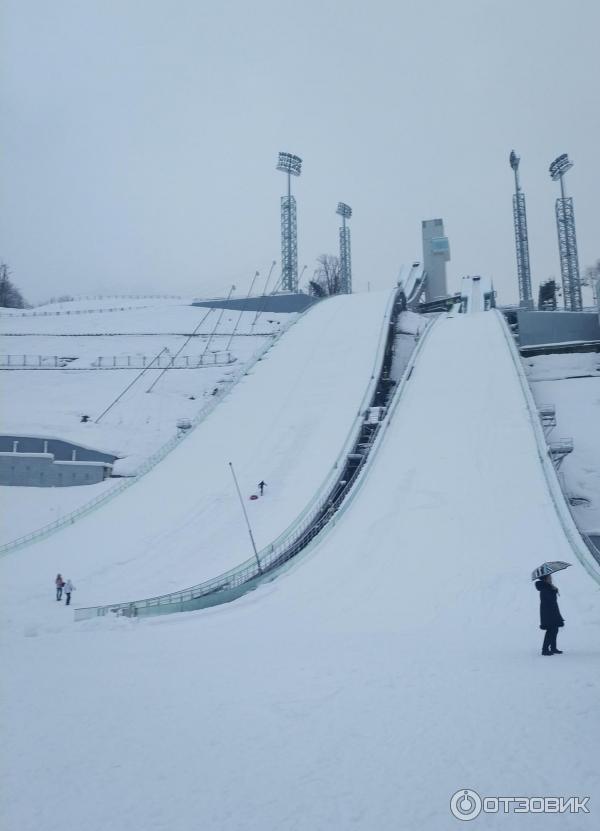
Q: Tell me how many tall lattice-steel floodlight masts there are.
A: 4